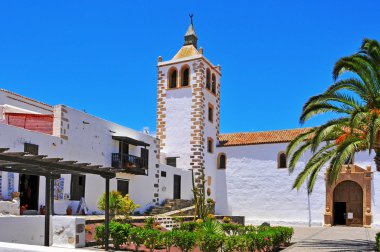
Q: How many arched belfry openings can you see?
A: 4